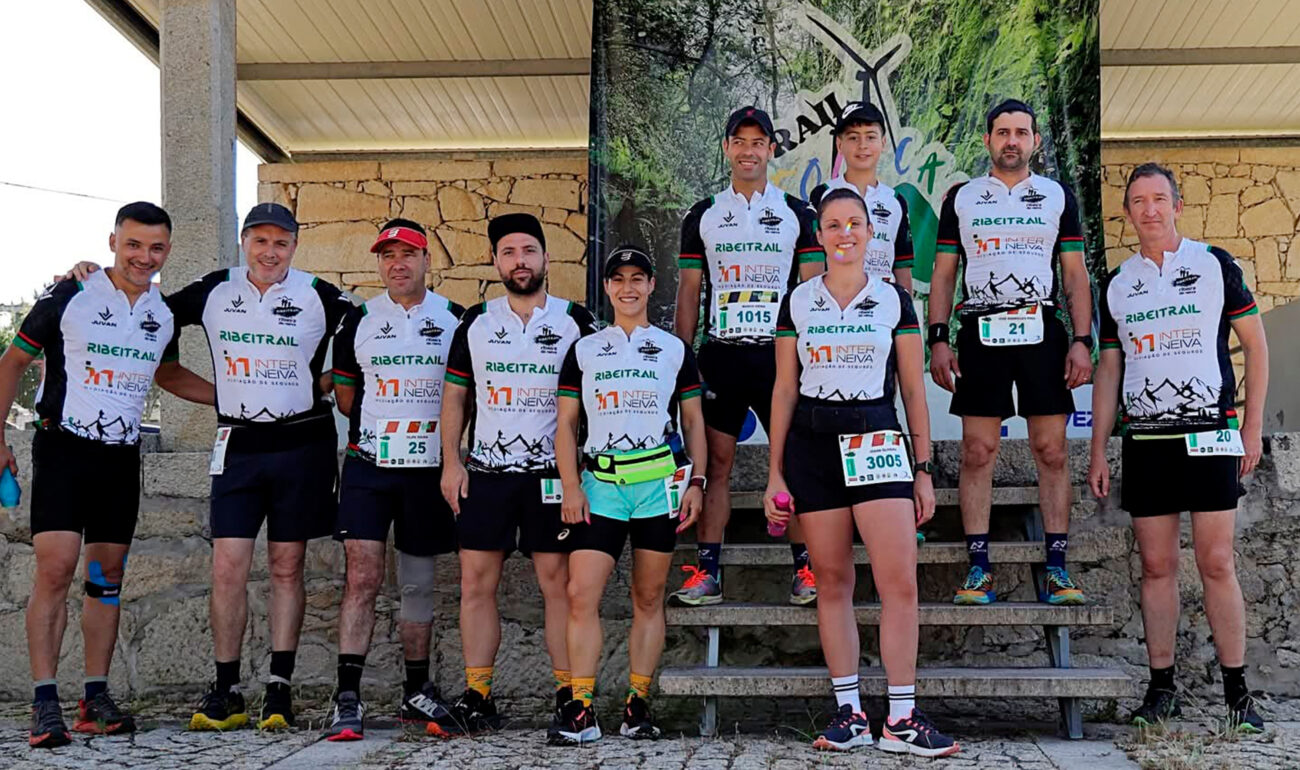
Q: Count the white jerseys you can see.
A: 10